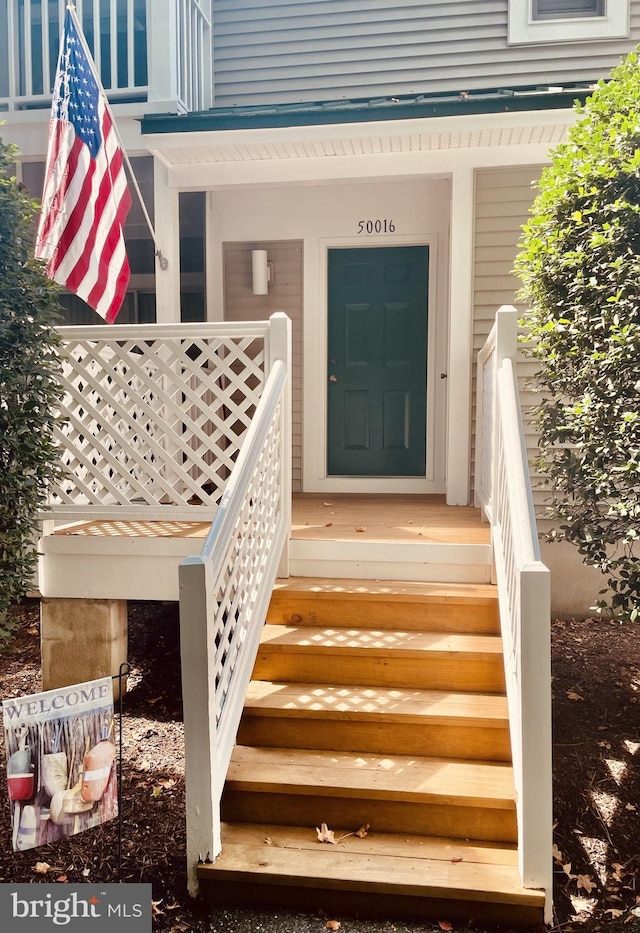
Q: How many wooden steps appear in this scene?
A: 5